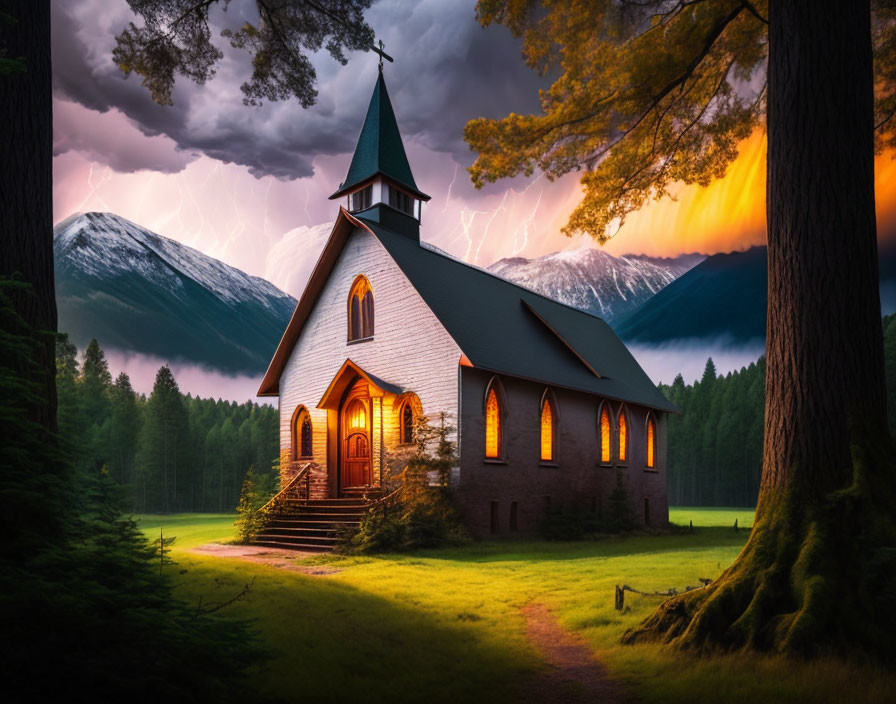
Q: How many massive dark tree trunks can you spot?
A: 2